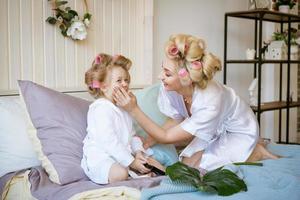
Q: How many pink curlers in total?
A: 7